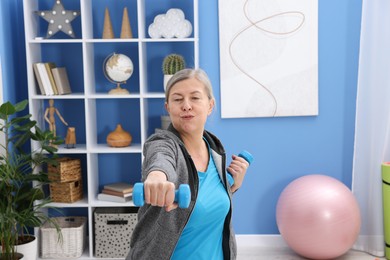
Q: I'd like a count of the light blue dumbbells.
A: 2